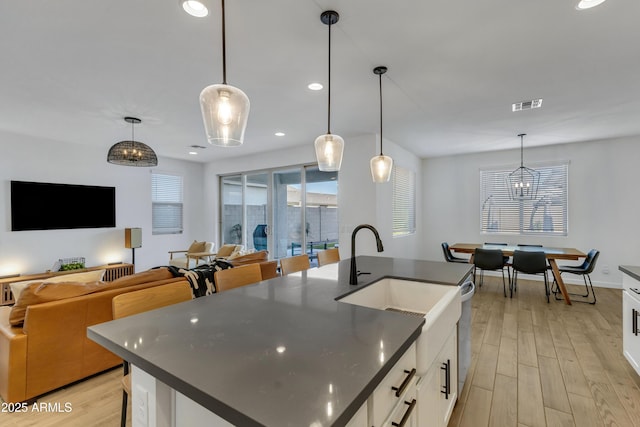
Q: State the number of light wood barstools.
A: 4